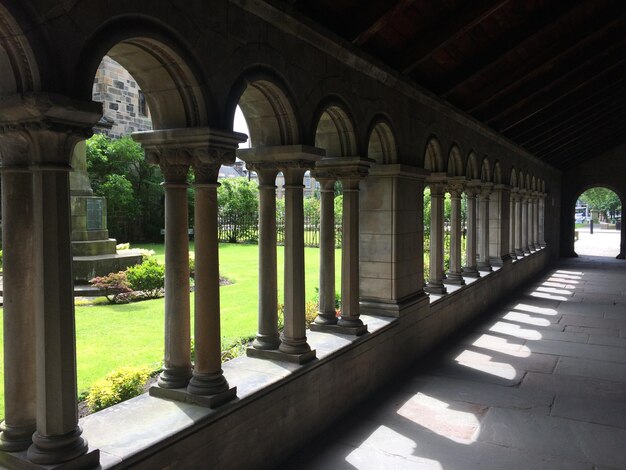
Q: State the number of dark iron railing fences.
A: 1